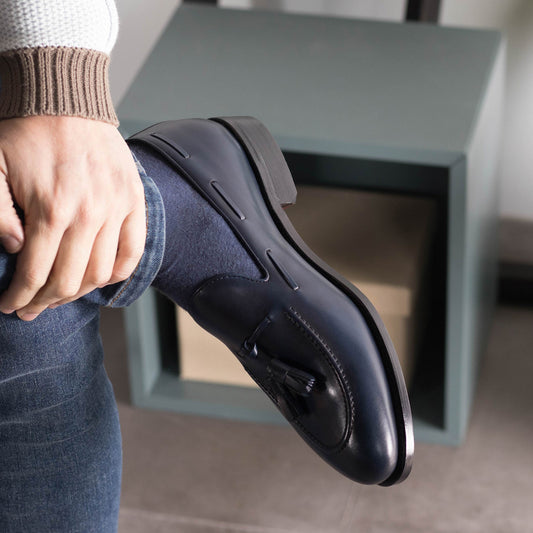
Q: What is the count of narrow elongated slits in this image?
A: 3